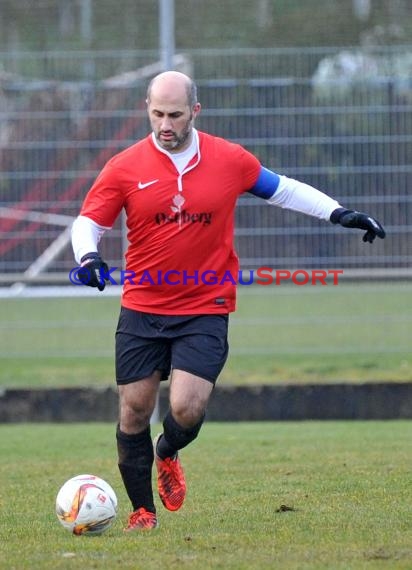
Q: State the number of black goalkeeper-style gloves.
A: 2